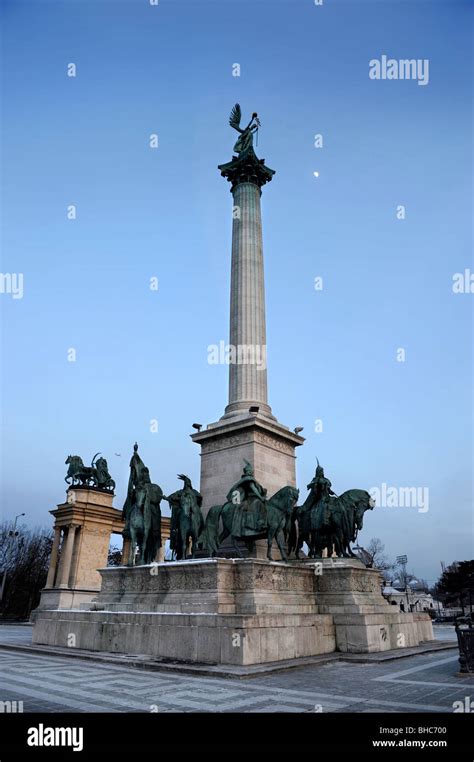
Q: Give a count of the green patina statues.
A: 6